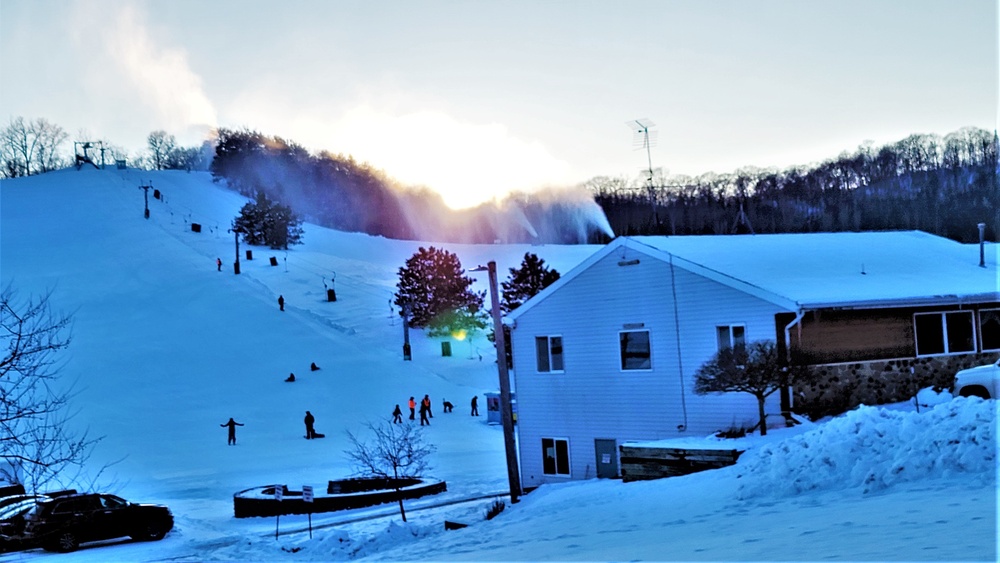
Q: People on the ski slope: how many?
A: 12